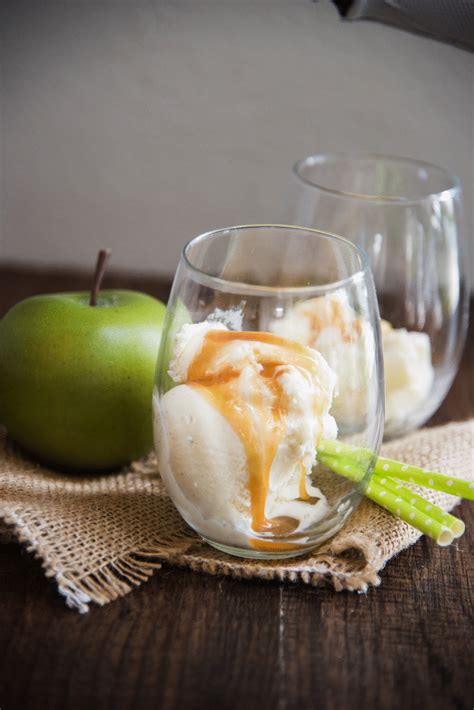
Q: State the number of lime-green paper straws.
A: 3